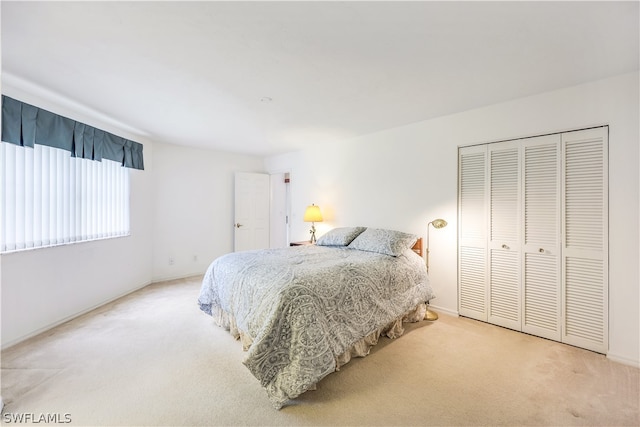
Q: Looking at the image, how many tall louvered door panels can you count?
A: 4